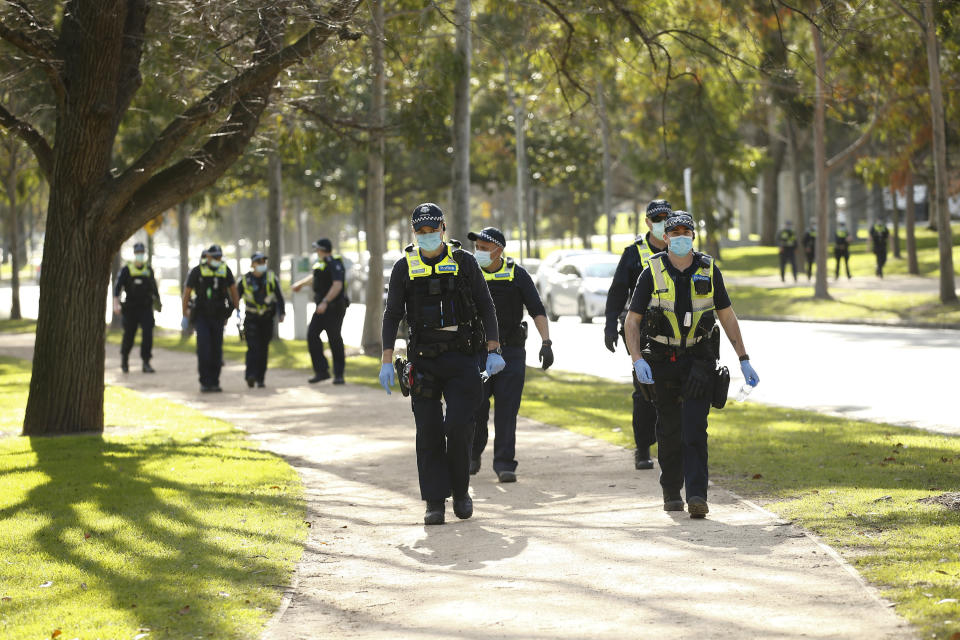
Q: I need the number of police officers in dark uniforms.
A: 13